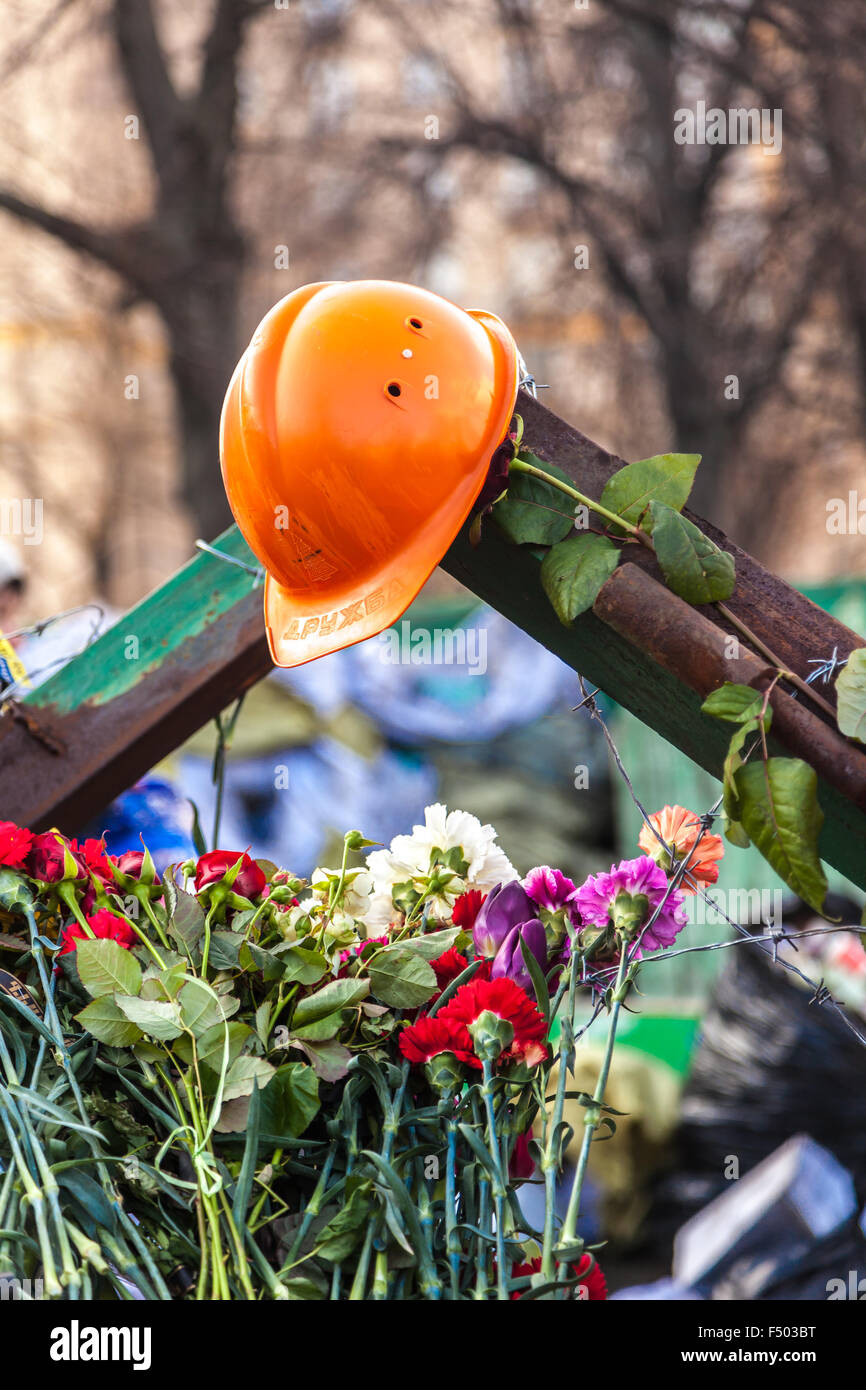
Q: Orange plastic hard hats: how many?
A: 1